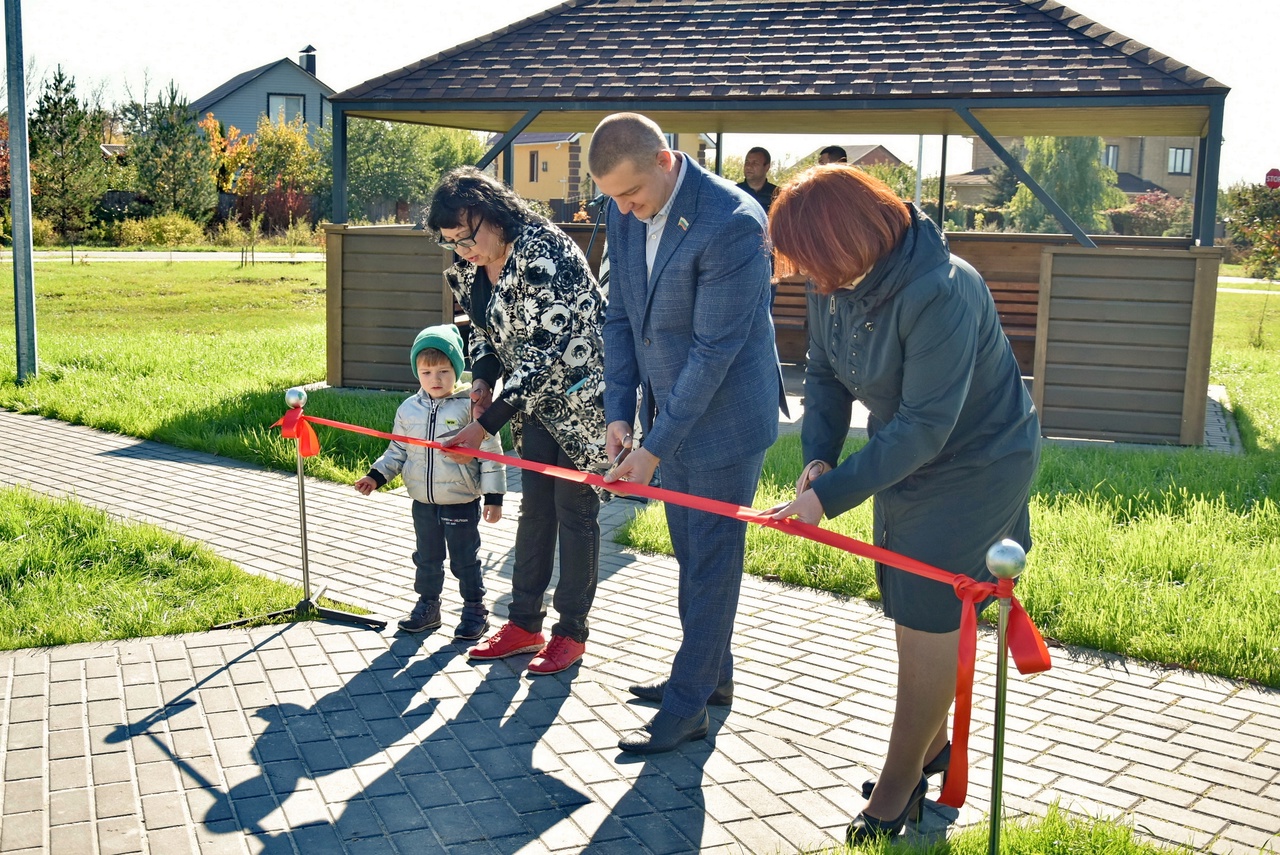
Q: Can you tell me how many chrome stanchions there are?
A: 2